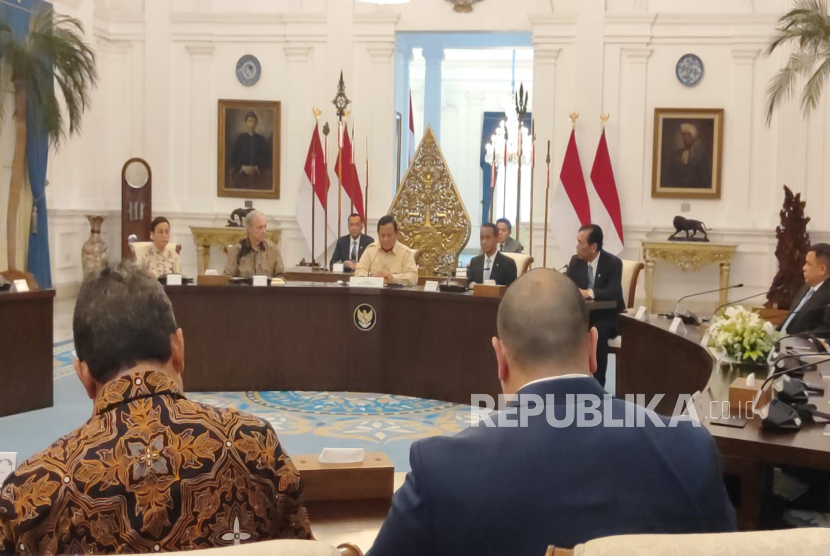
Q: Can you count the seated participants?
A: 10